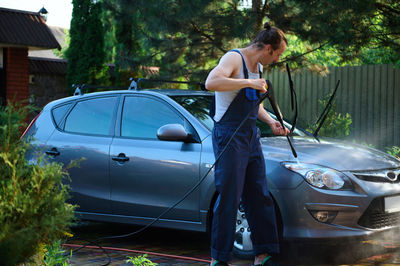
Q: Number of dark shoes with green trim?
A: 2